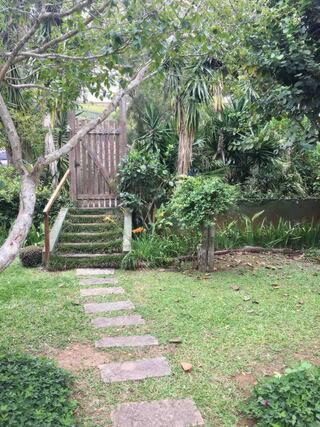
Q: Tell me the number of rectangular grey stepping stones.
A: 8